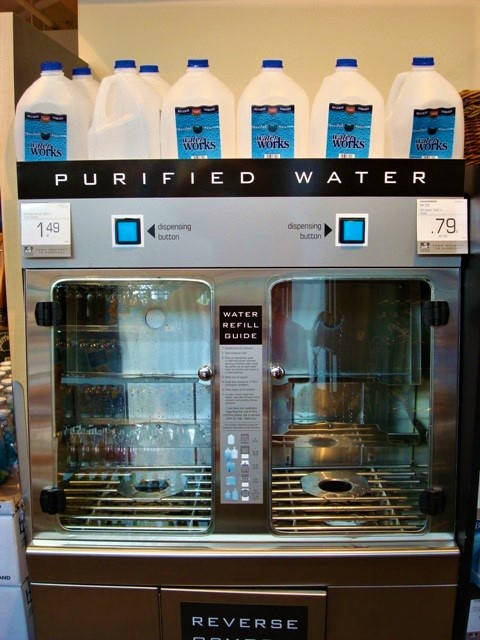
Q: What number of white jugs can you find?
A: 8